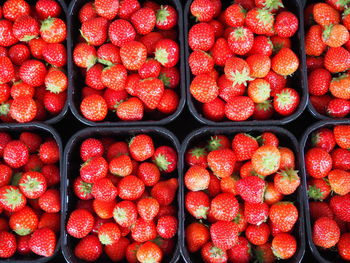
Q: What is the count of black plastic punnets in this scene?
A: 8